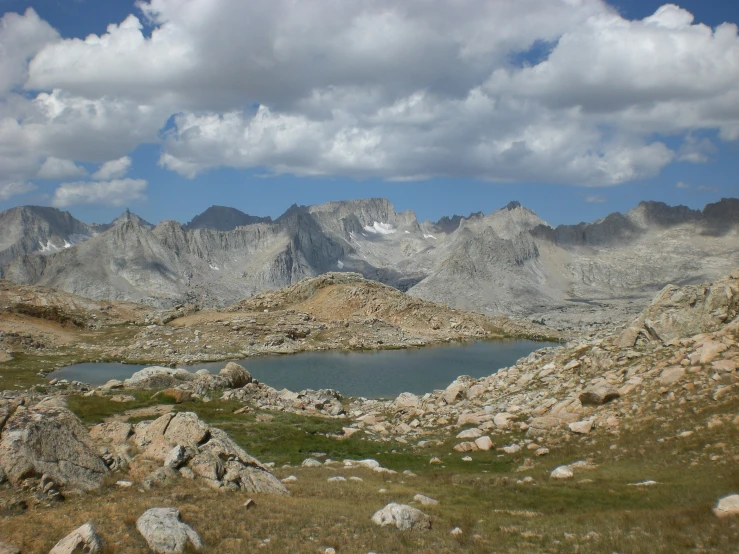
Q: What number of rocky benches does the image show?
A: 0